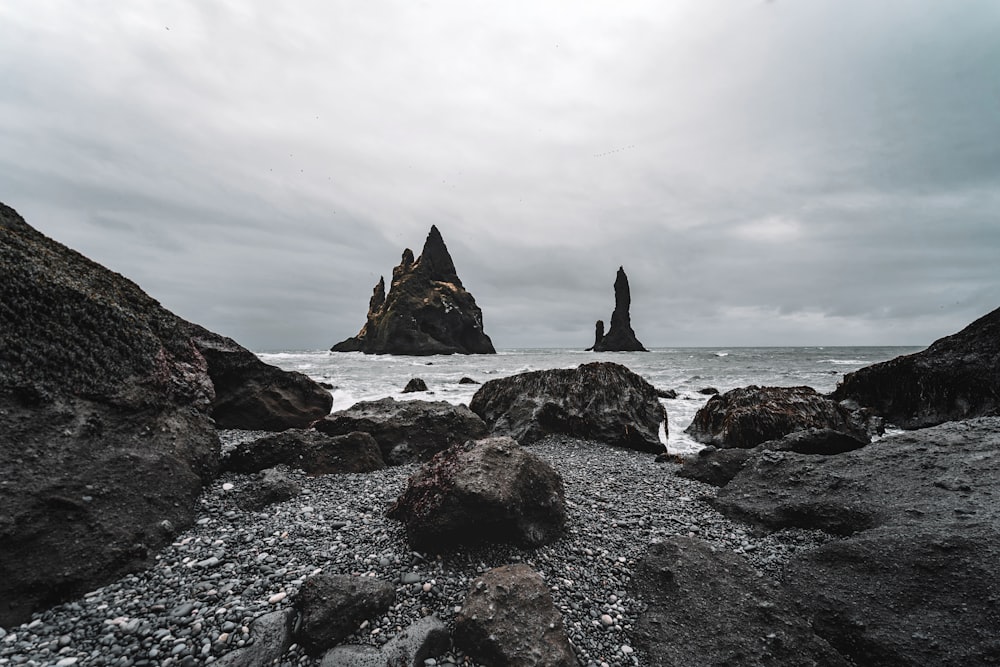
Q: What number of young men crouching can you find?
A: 0